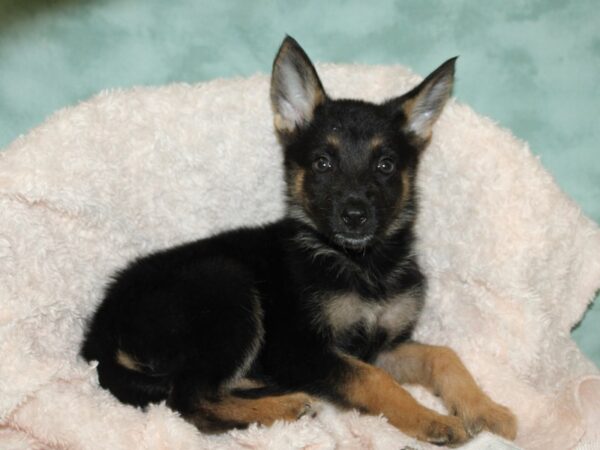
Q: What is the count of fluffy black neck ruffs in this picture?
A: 1